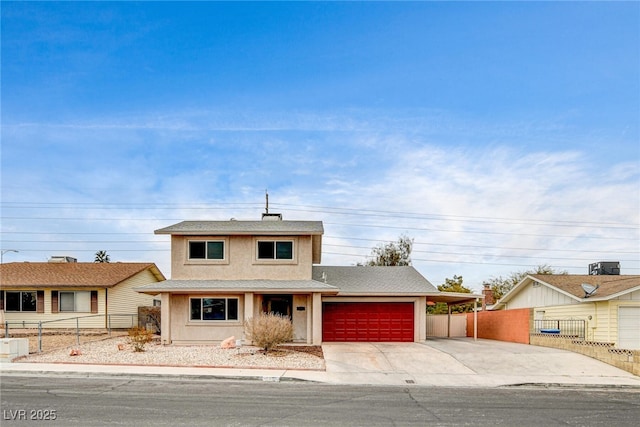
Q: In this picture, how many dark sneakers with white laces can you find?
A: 0